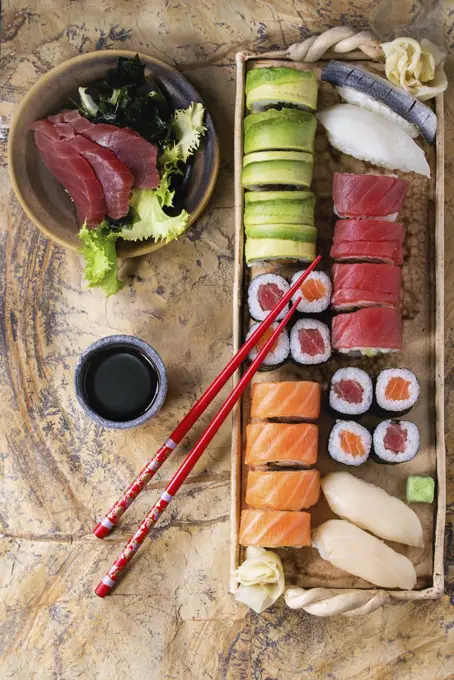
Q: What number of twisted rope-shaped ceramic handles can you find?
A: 2